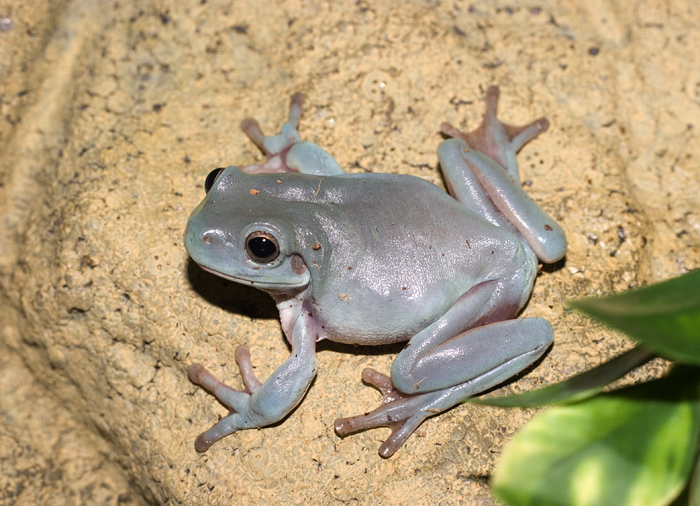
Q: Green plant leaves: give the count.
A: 3